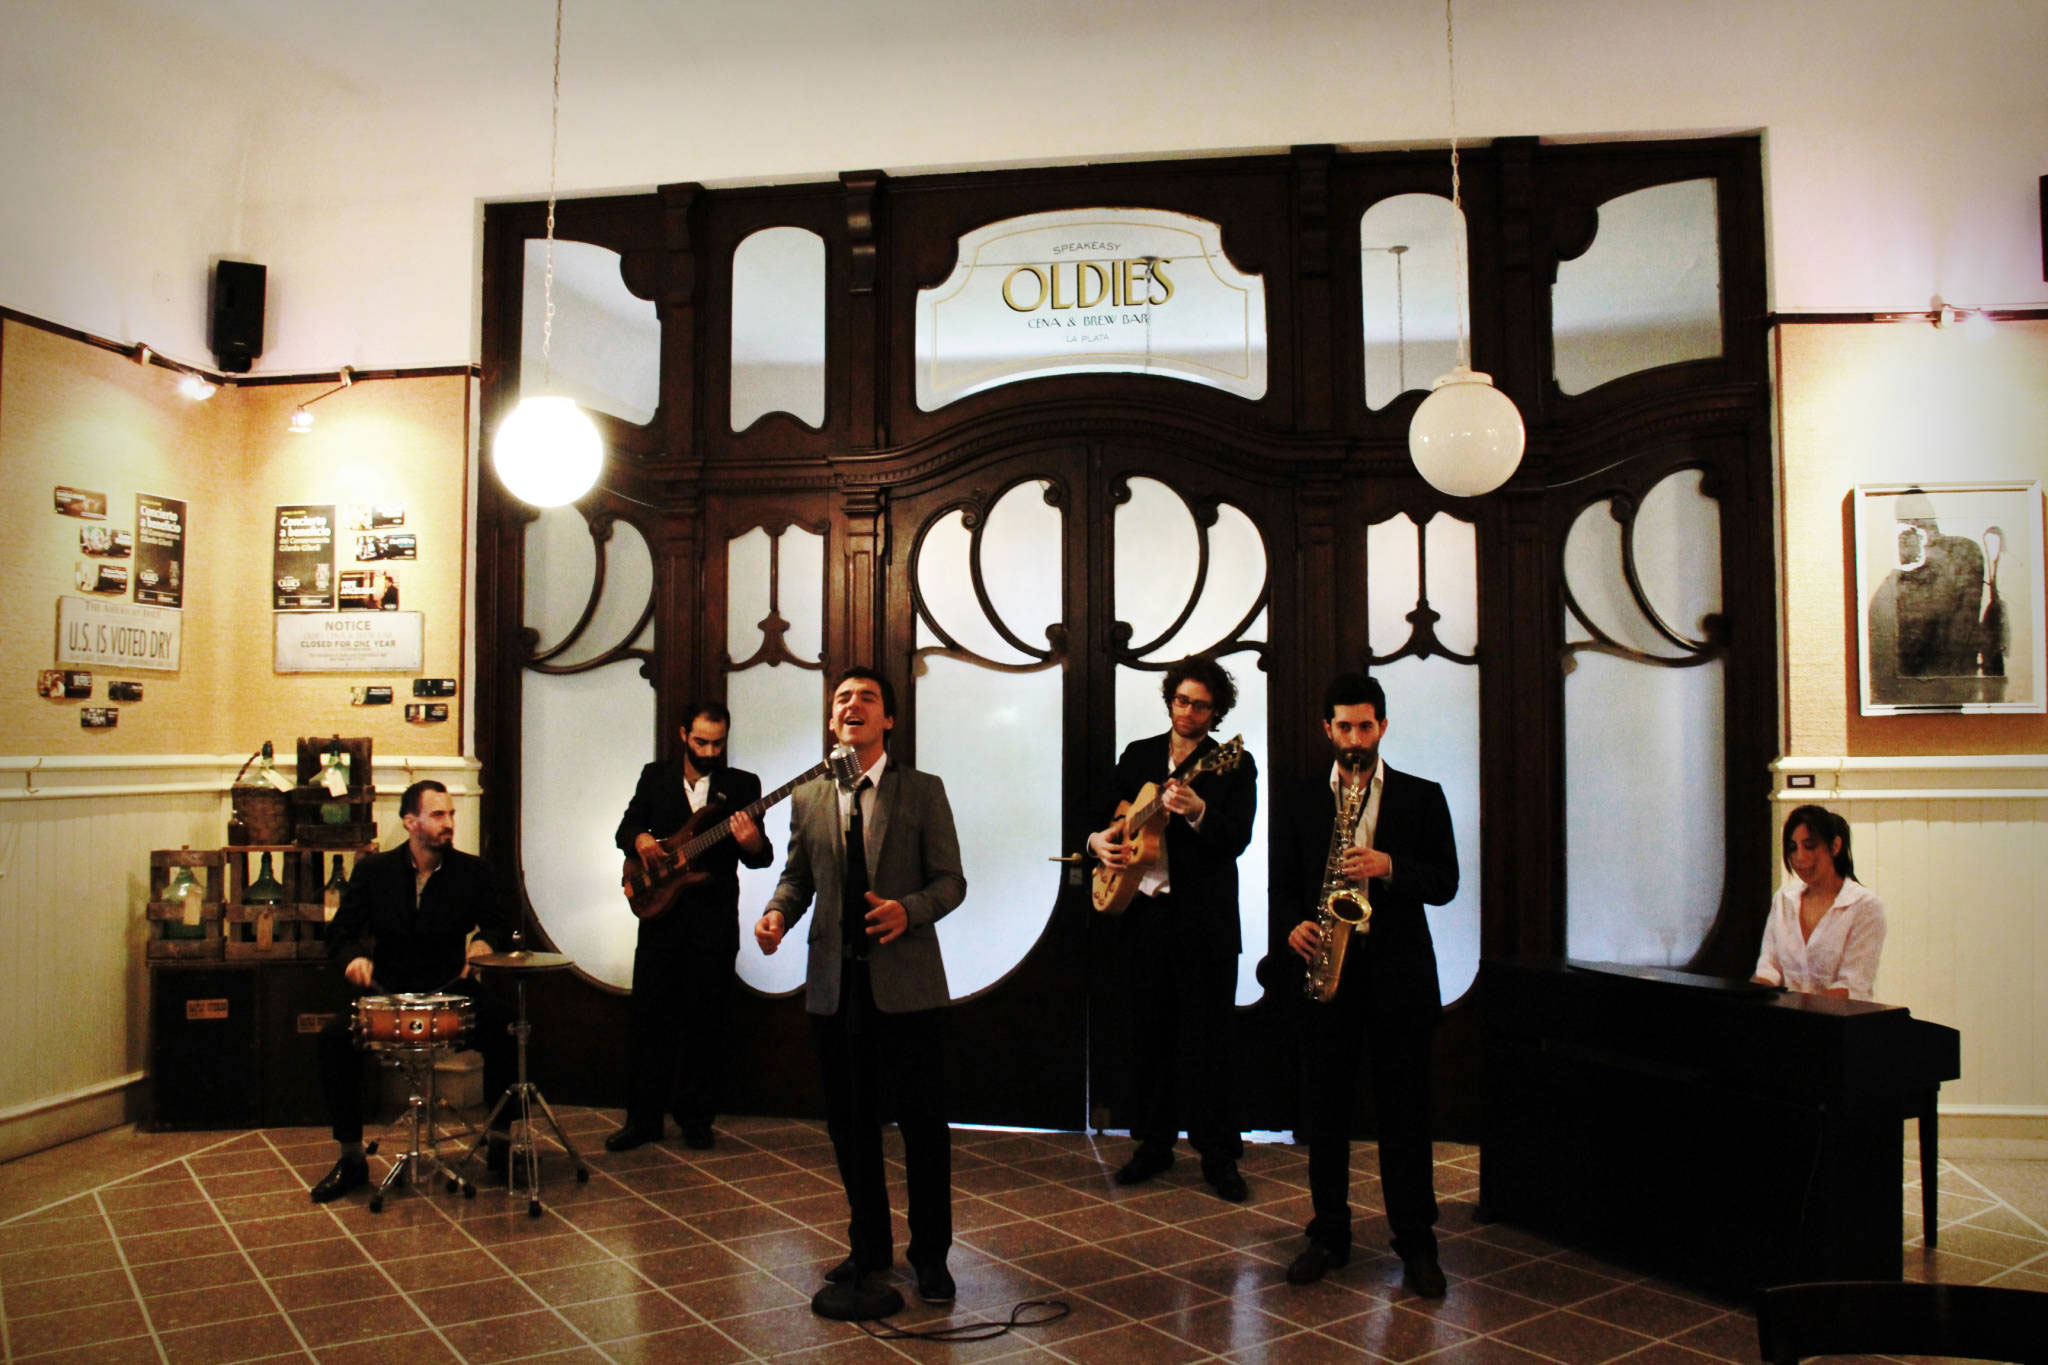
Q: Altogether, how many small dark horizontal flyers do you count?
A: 12